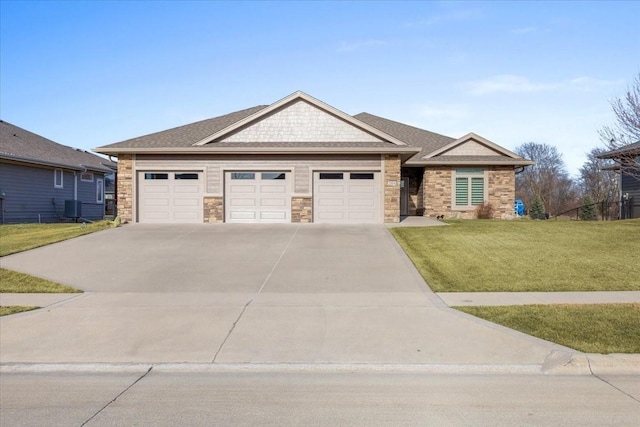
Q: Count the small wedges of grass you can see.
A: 2